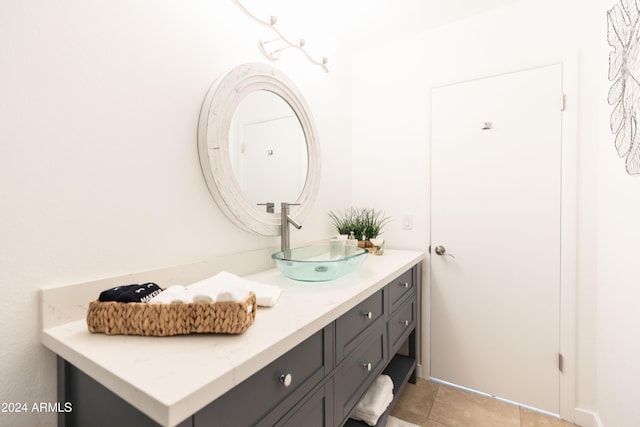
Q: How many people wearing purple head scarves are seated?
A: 0